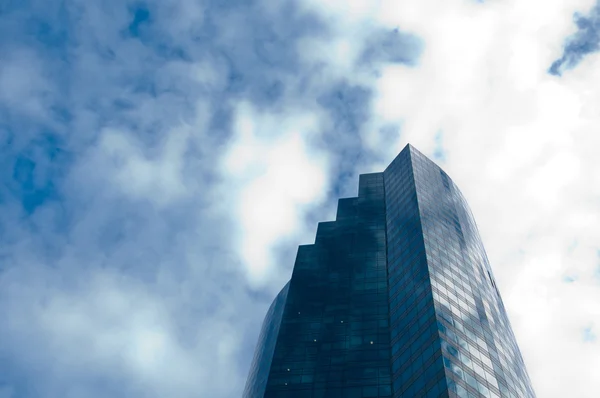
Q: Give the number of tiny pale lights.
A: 6